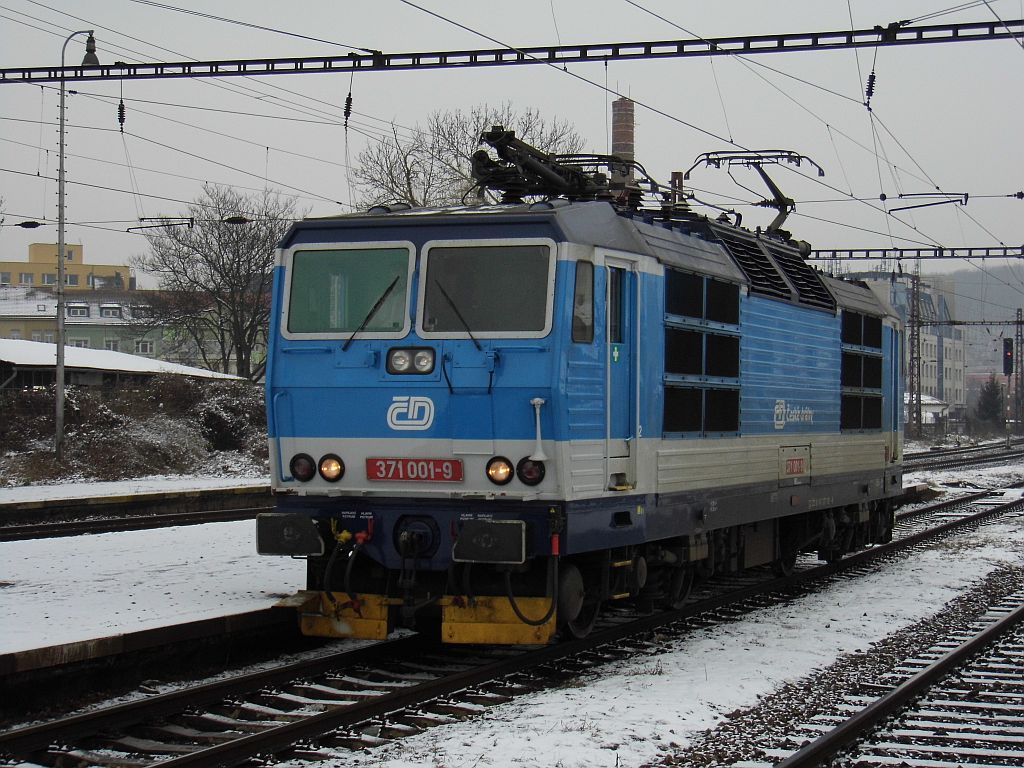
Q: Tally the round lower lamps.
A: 4